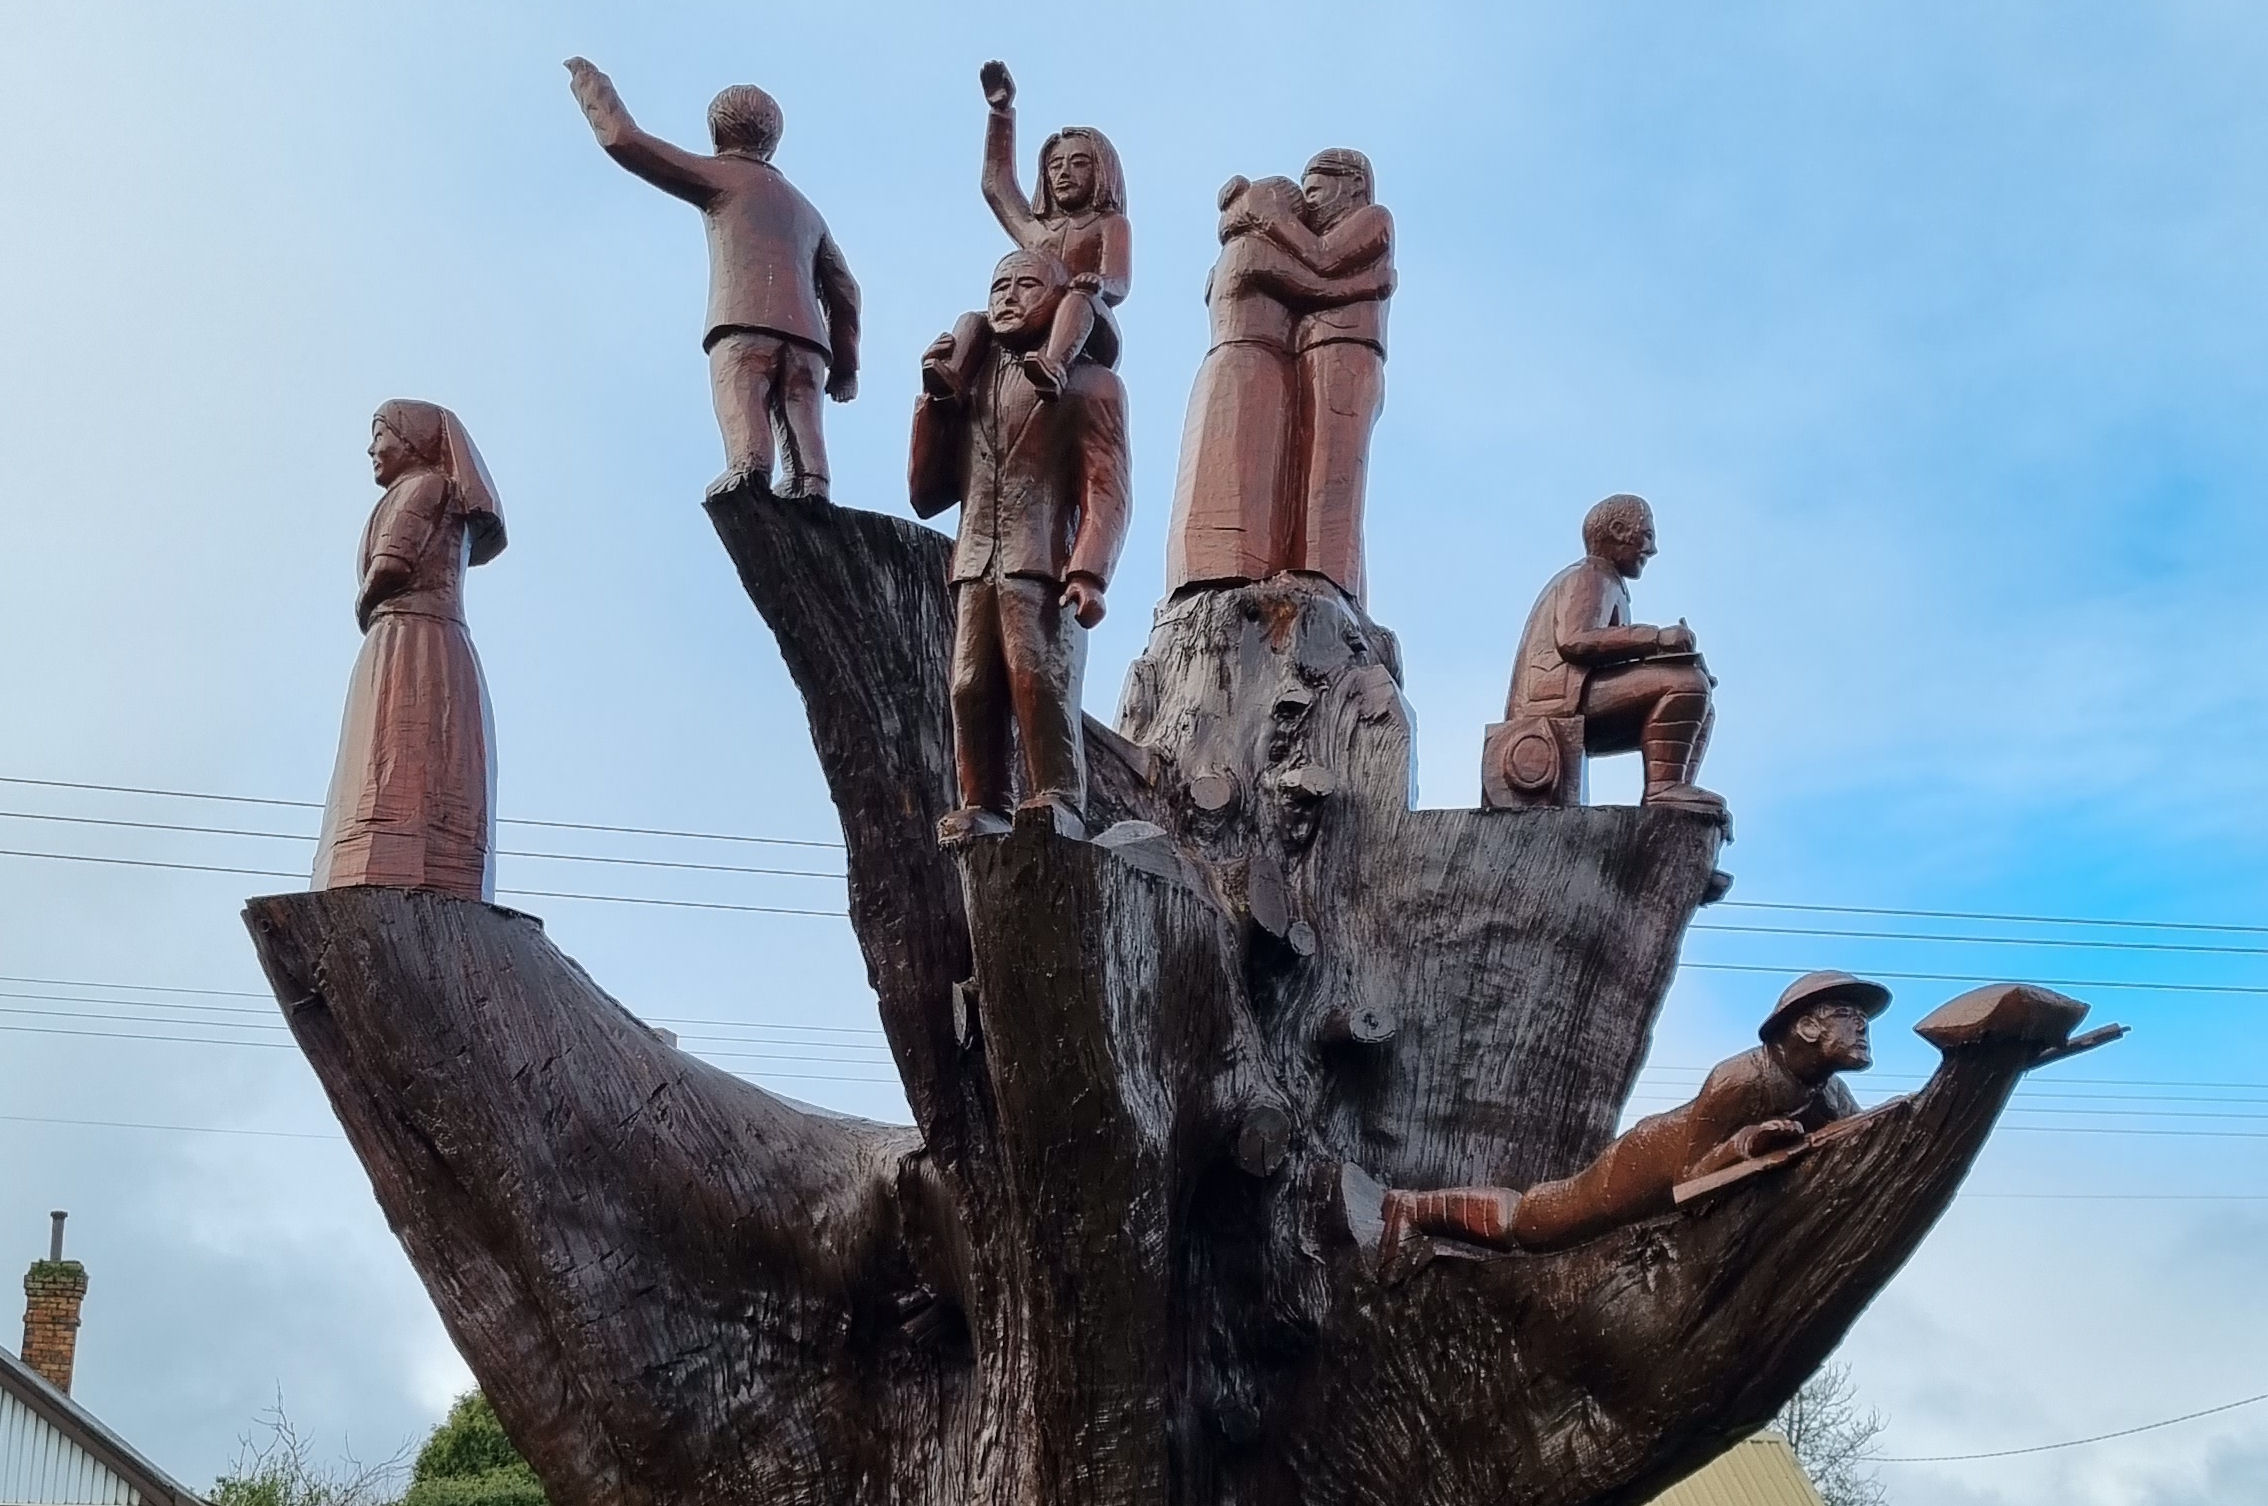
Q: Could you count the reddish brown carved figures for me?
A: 8